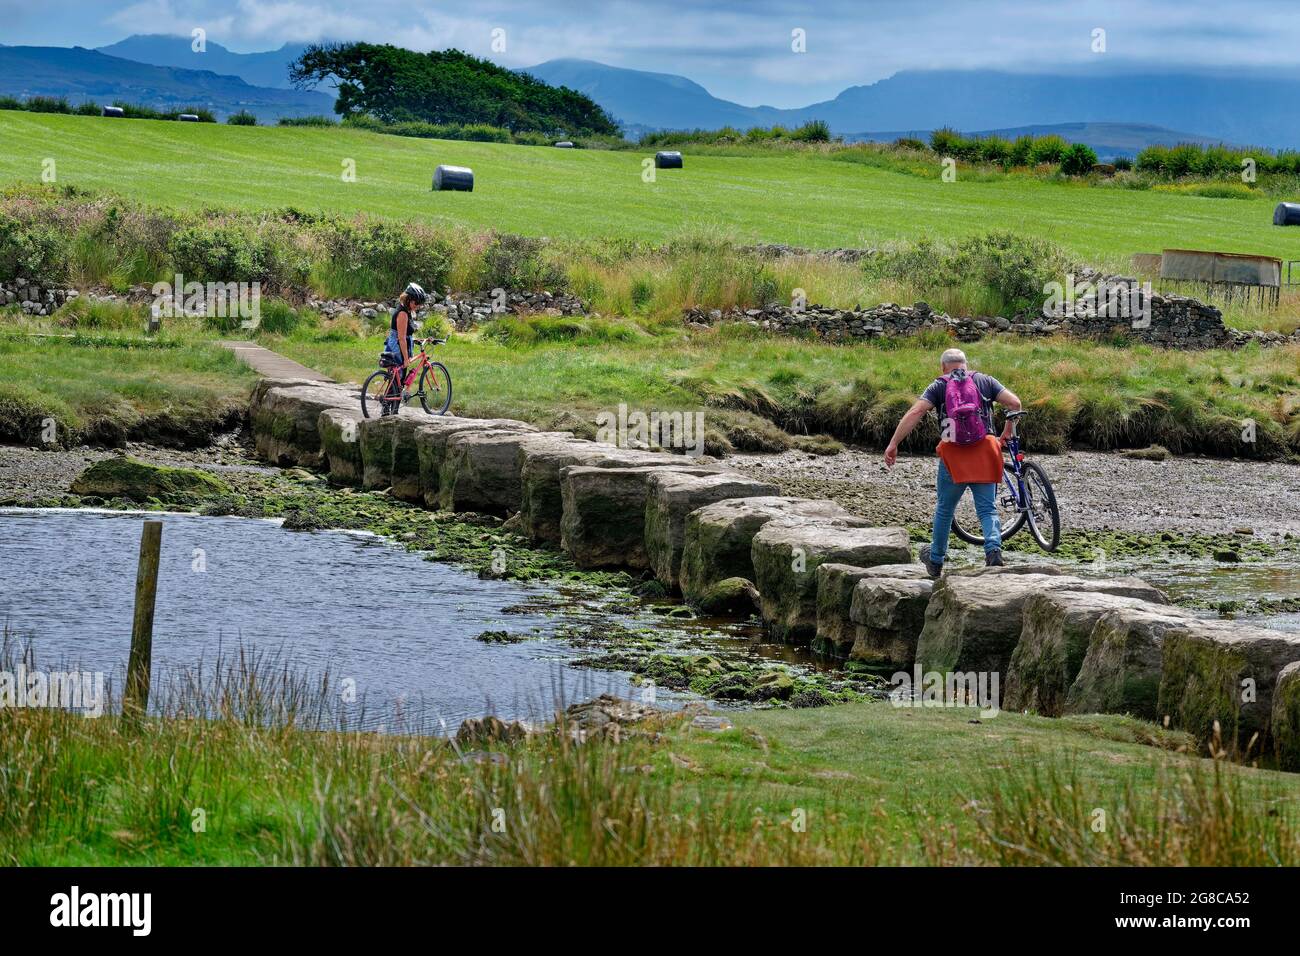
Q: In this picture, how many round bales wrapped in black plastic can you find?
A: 6